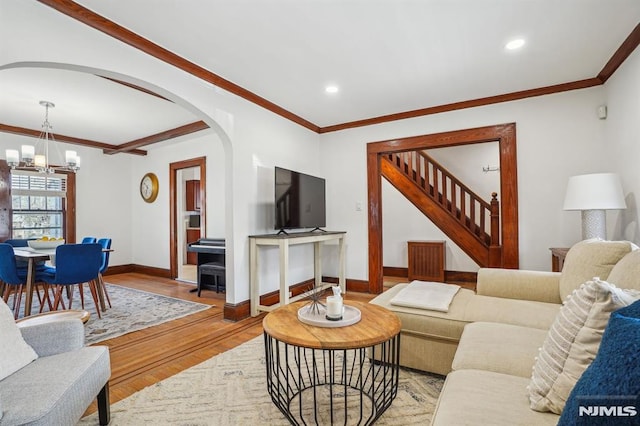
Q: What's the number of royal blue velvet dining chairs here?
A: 5